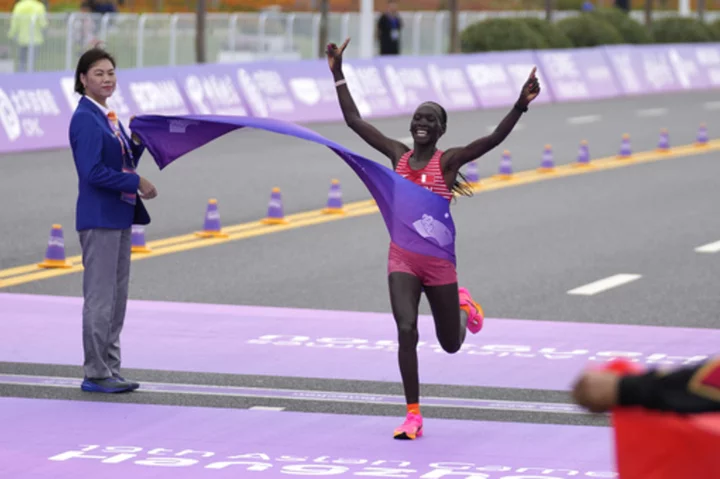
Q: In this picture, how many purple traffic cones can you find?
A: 12